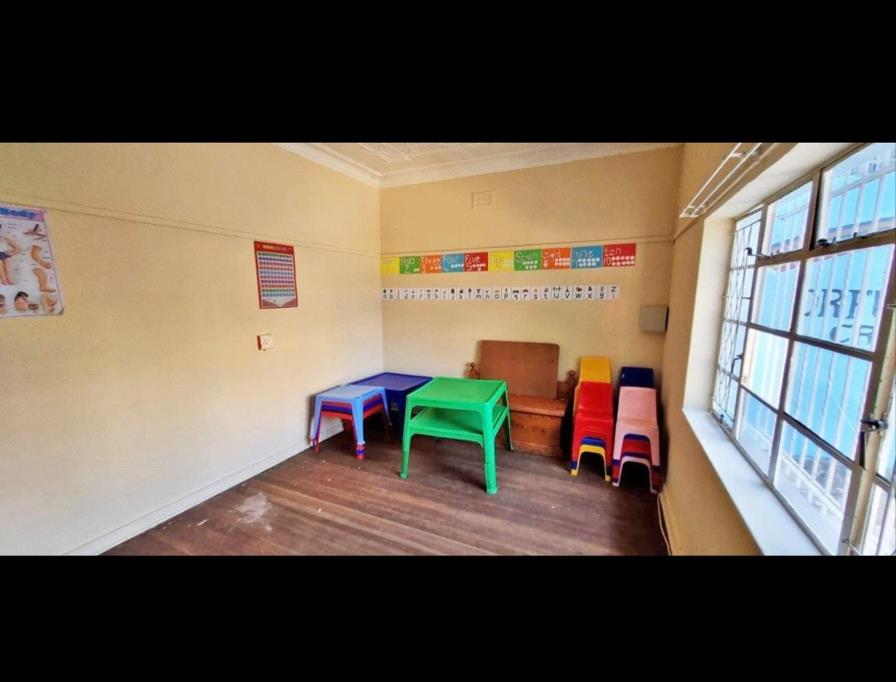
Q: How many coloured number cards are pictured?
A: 10